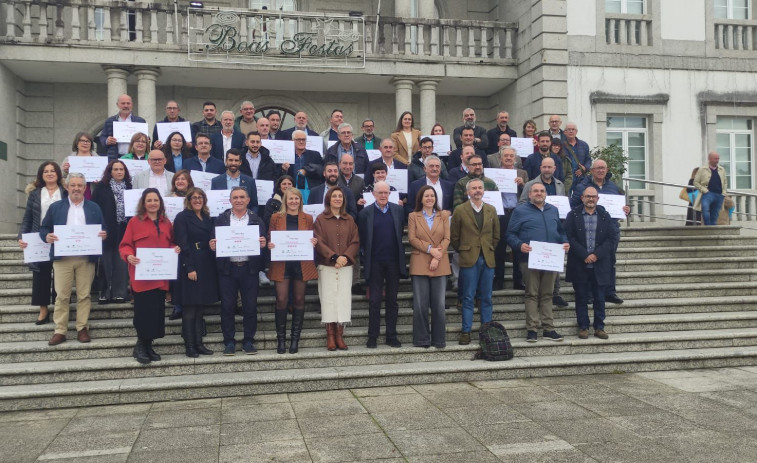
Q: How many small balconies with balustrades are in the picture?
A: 2